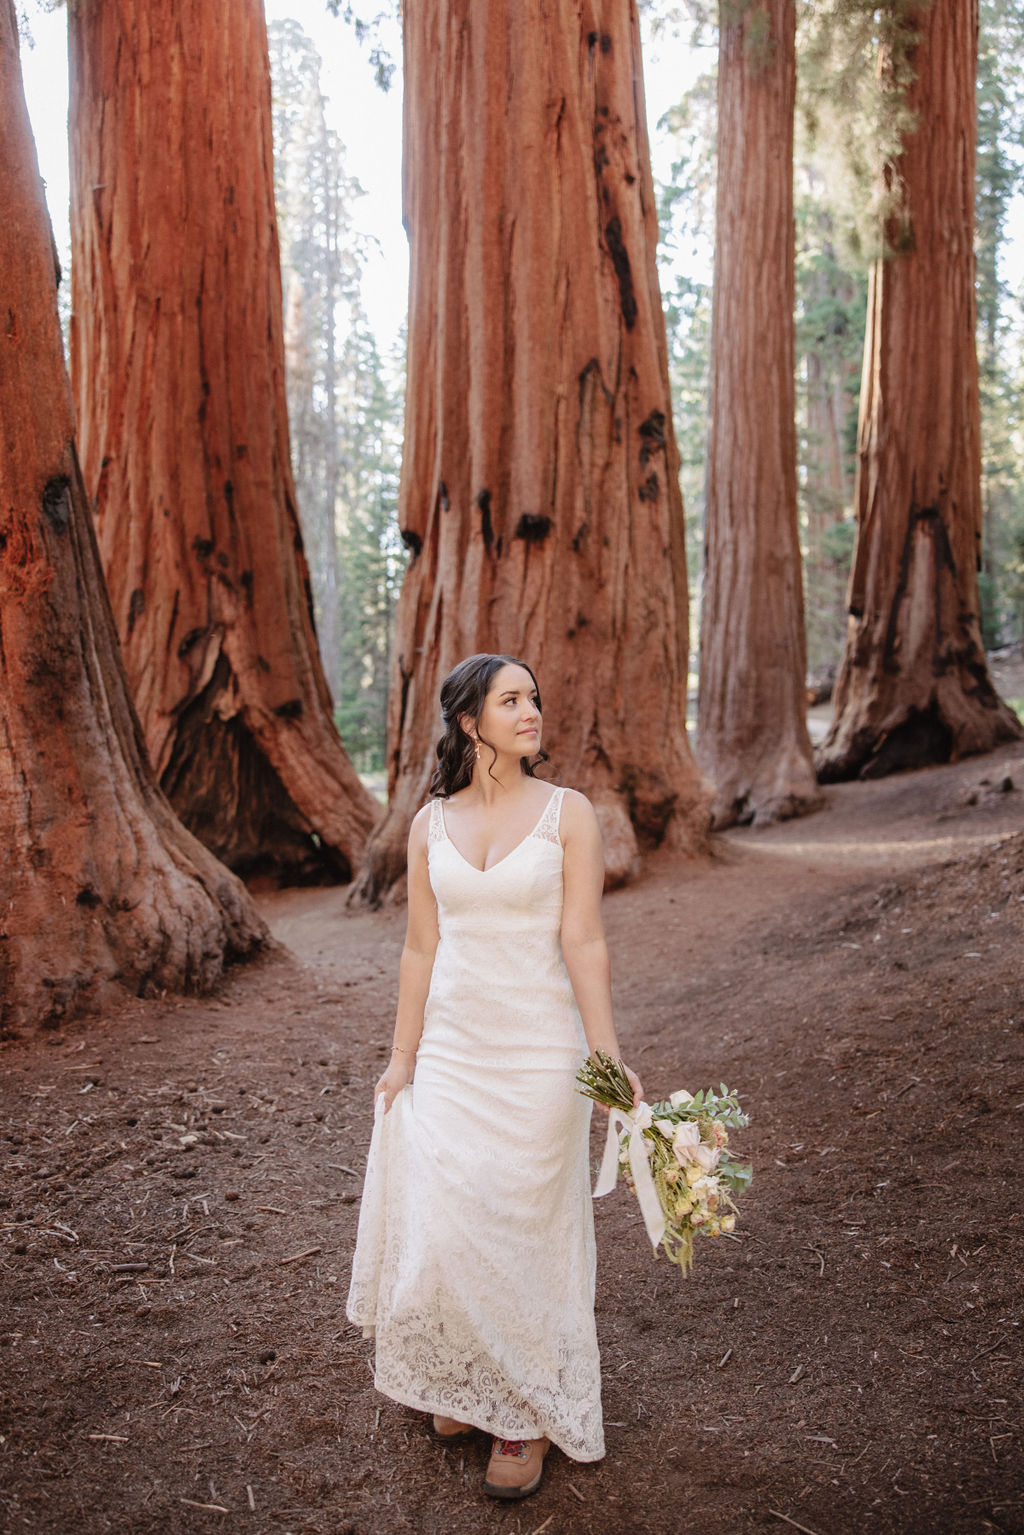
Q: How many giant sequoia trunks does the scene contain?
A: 5